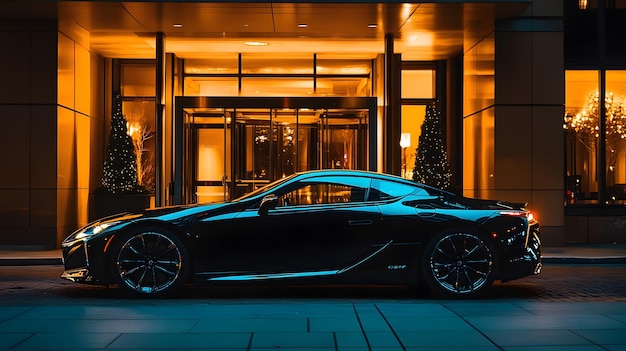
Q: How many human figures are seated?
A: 0